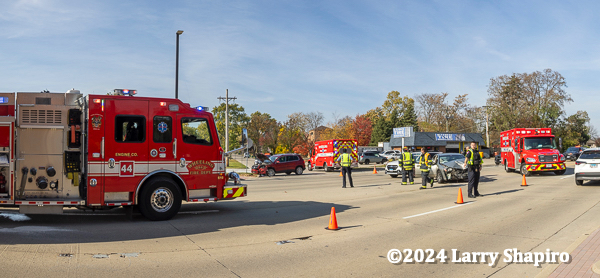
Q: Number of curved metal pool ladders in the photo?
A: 0